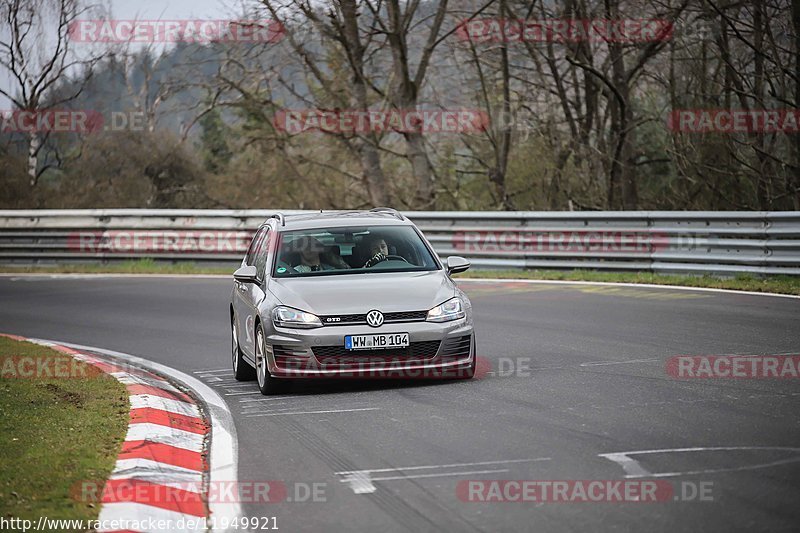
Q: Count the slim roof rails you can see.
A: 2